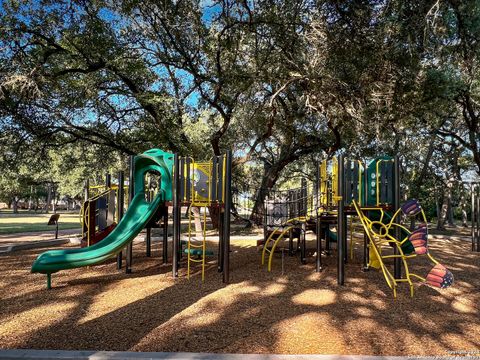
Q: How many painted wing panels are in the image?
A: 3